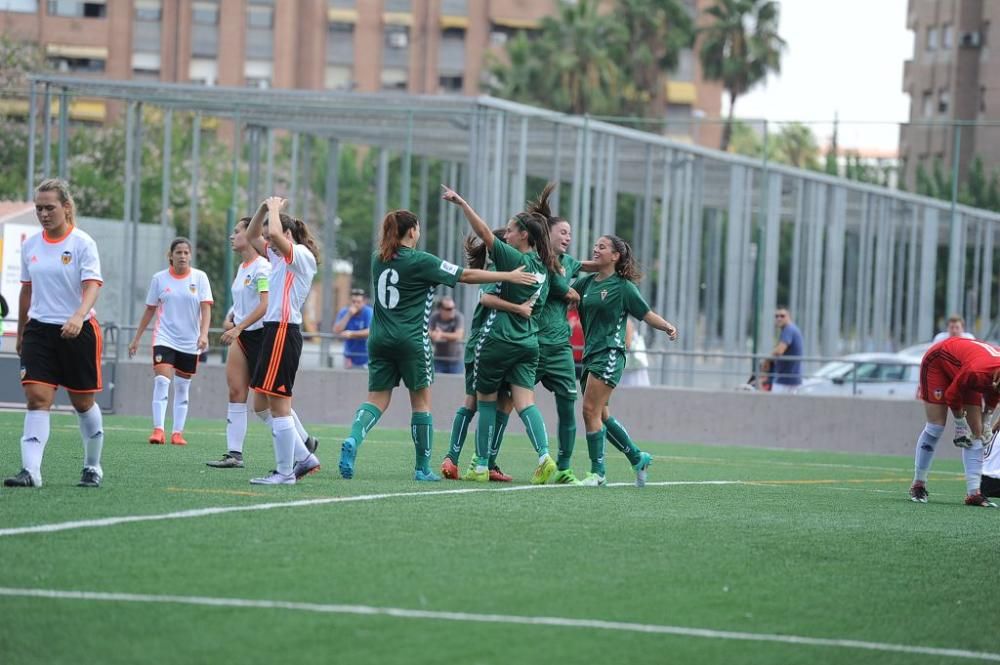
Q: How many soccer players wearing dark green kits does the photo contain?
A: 5